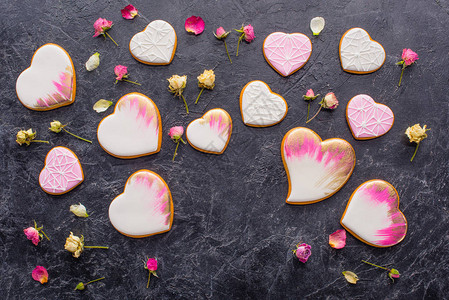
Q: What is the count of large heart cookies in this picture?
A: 5